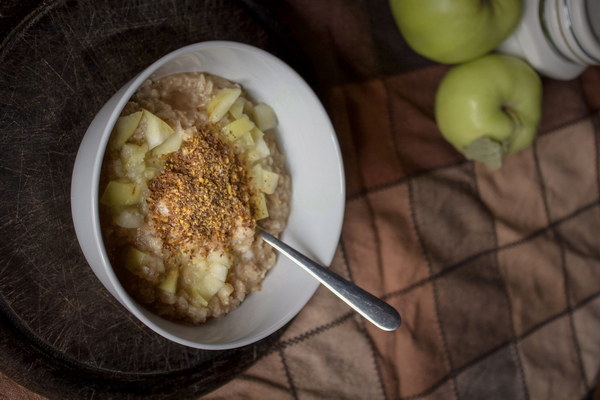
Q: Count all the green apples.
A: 2